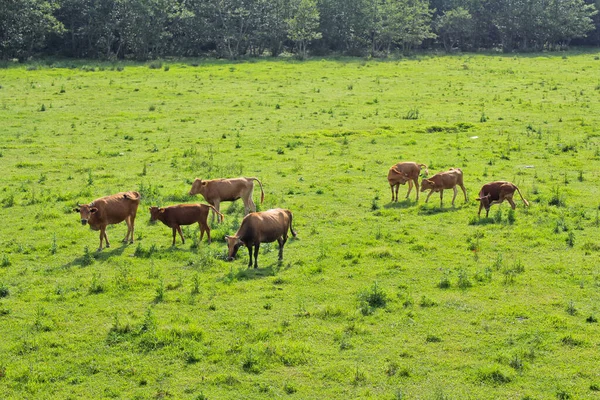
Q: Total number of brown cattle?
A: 7